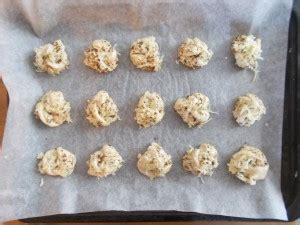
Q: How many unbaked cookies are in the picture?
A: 15